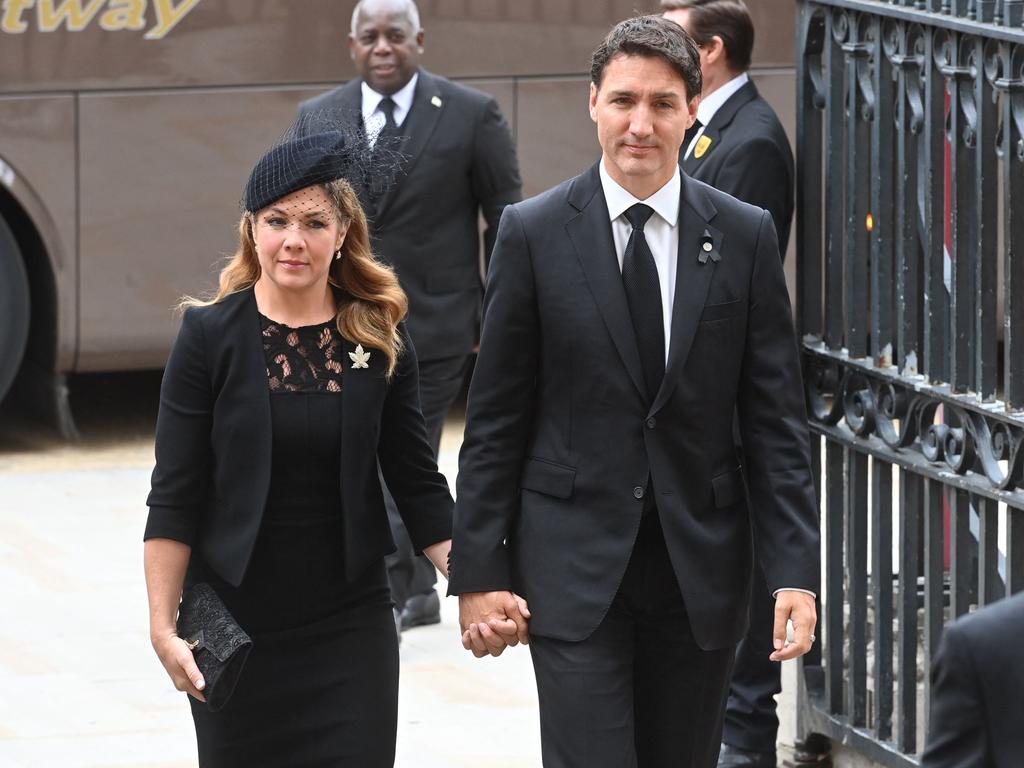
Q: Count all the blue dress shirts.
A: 0